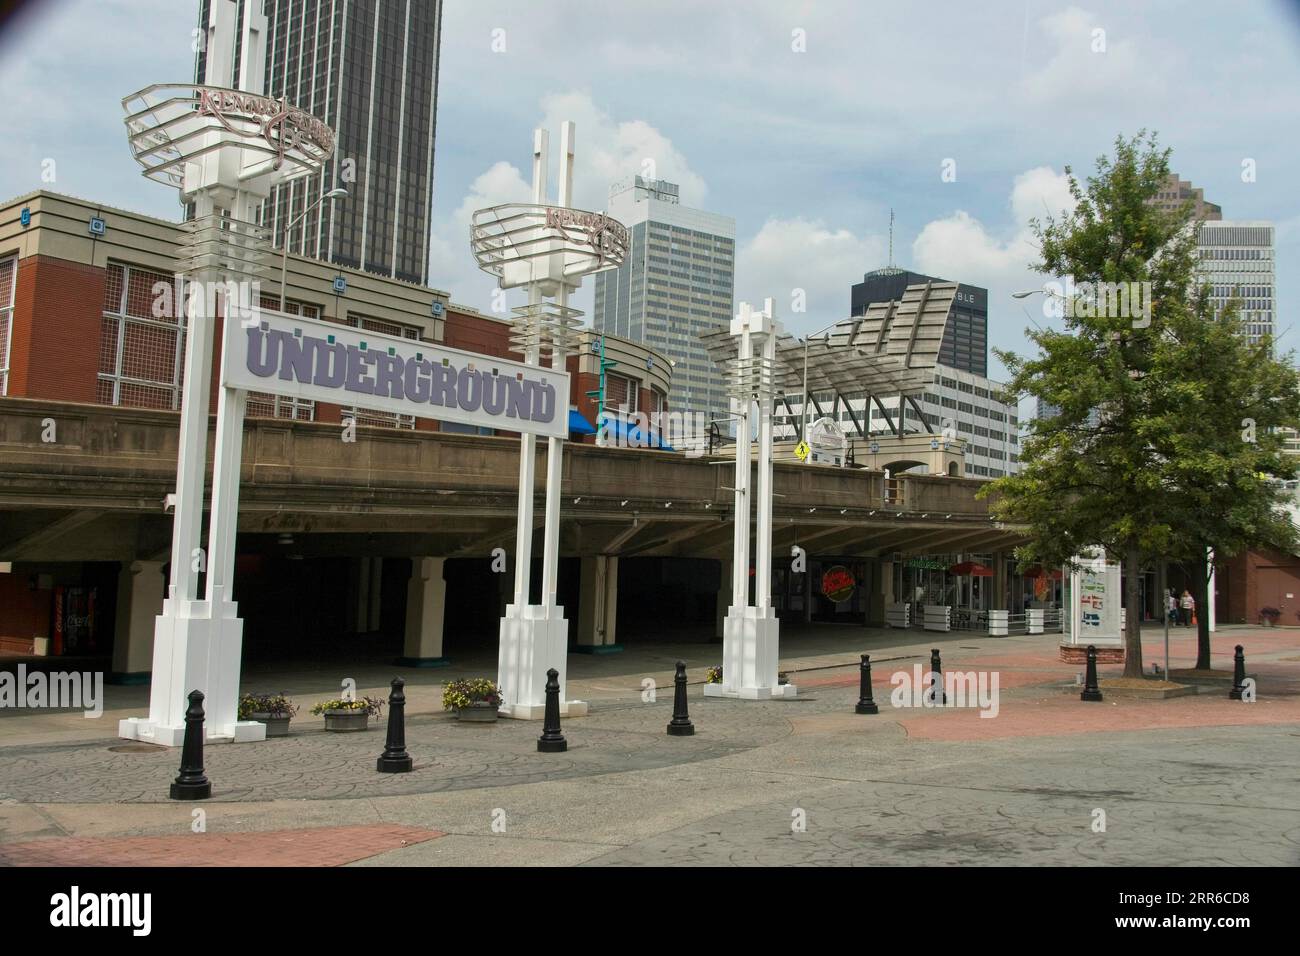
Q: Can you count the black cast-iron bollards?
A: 8